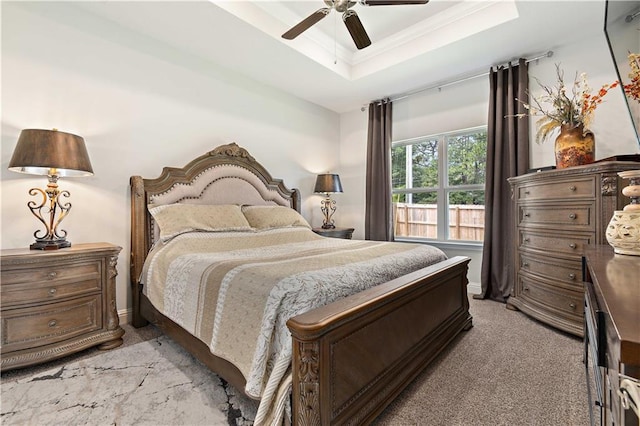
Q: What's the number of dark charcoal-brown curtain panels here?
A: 2